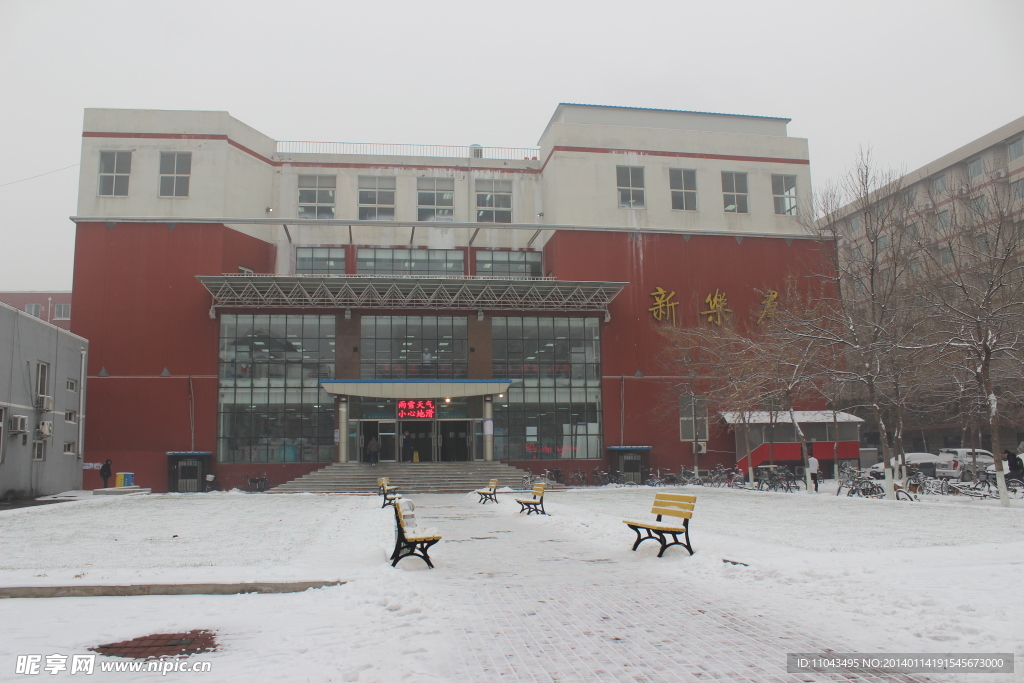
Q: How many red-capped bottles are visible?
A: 0